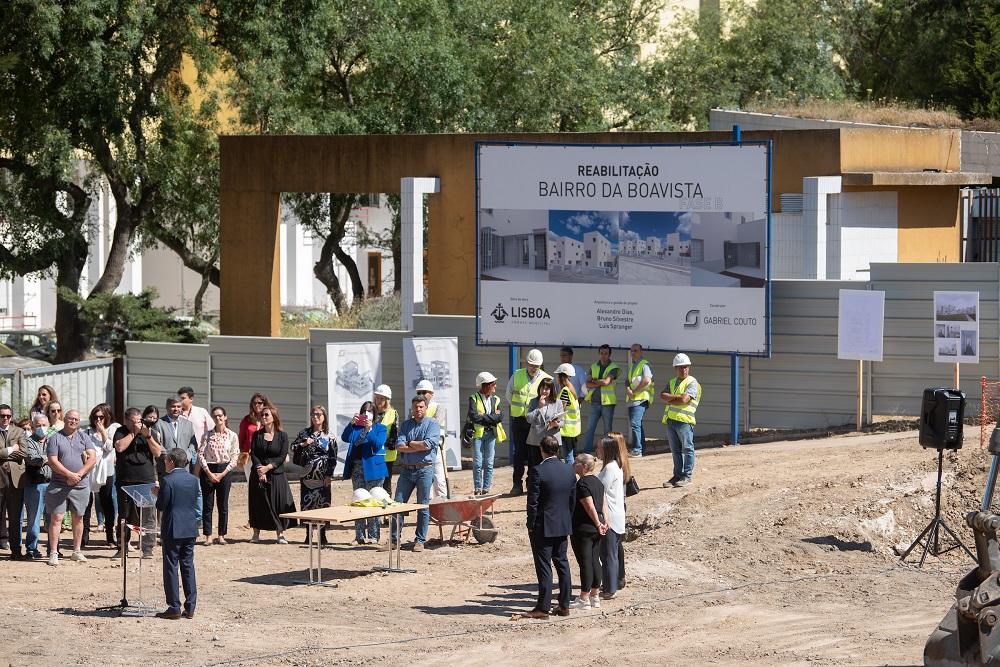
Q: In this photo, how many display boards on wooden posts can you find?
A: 2